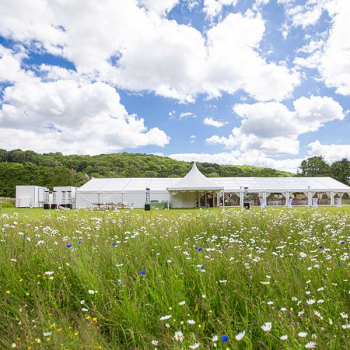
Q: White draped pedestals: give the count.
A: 4